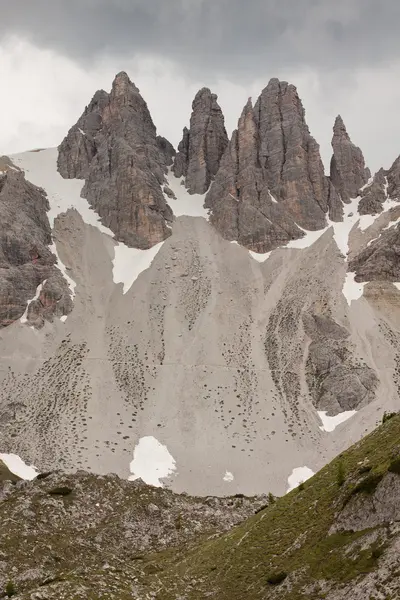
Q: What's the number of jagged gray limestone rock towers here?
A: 4